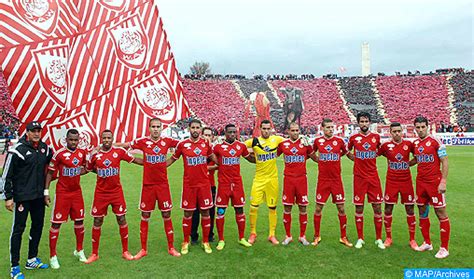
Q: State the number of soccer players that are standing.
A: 11